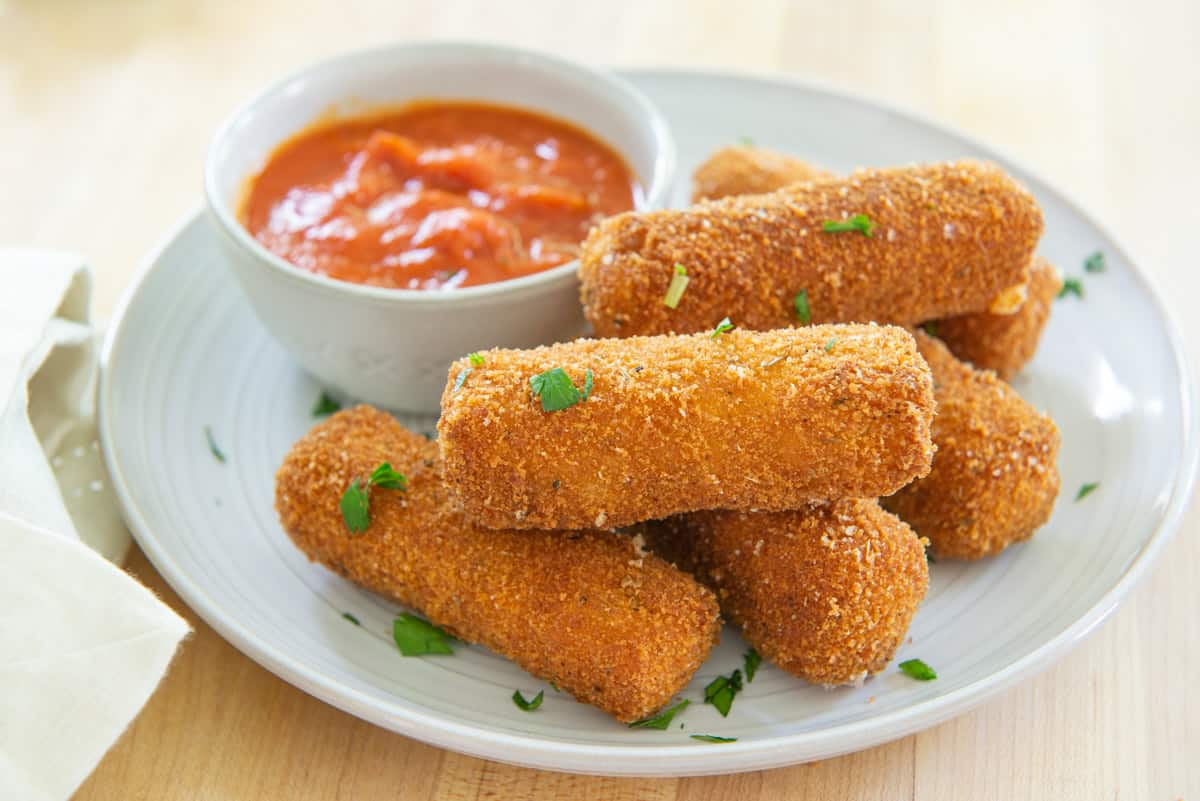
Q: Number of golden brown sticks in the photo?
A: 6